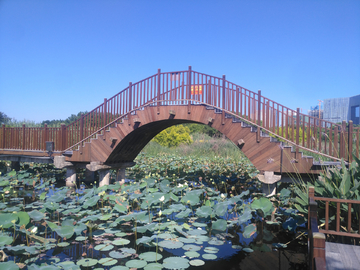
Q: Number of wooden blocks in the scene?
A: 5